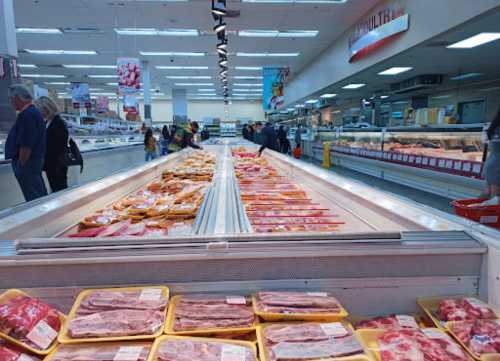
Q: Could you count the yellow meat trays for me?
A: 12